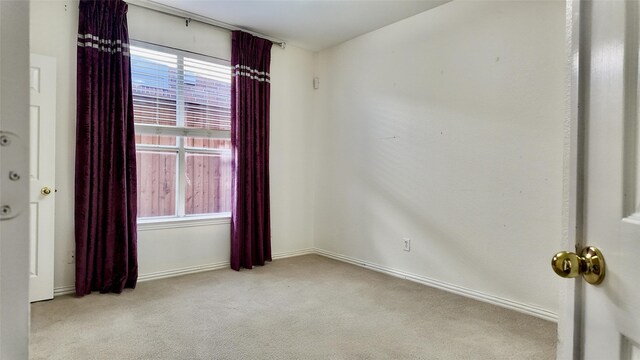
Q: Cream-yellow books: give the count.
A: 0